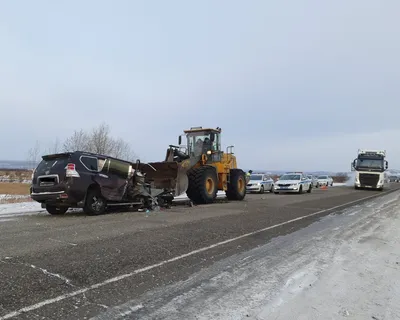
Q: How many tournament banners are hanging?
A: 0